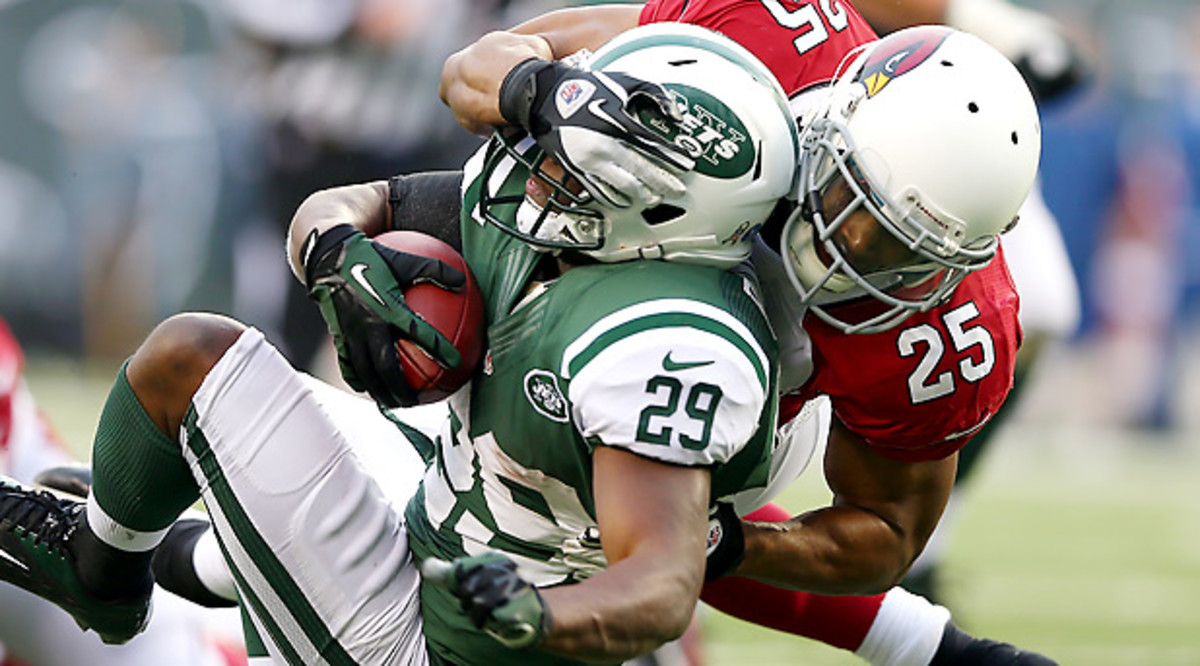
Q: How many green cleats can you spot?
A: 1